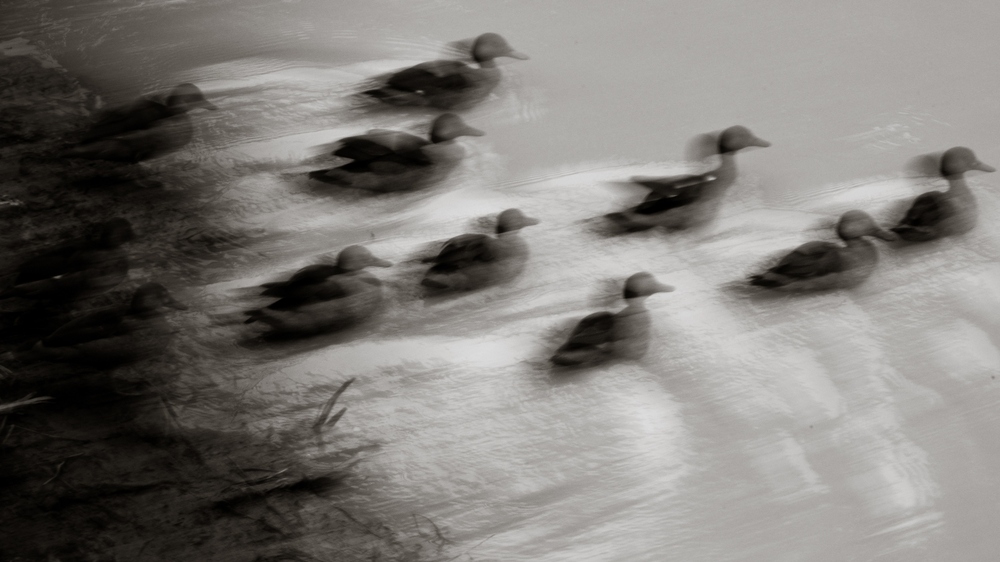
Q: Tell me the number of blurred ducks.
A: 11